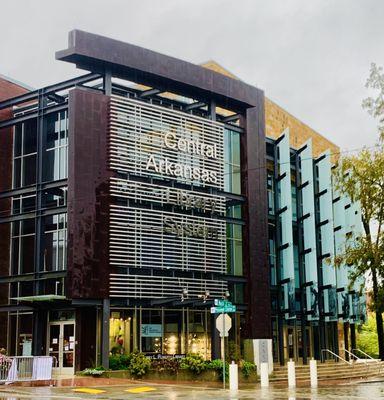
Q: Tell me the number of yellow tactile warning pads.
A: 2